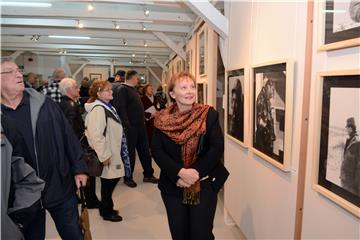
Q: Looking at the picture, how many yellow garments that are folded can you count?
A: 0